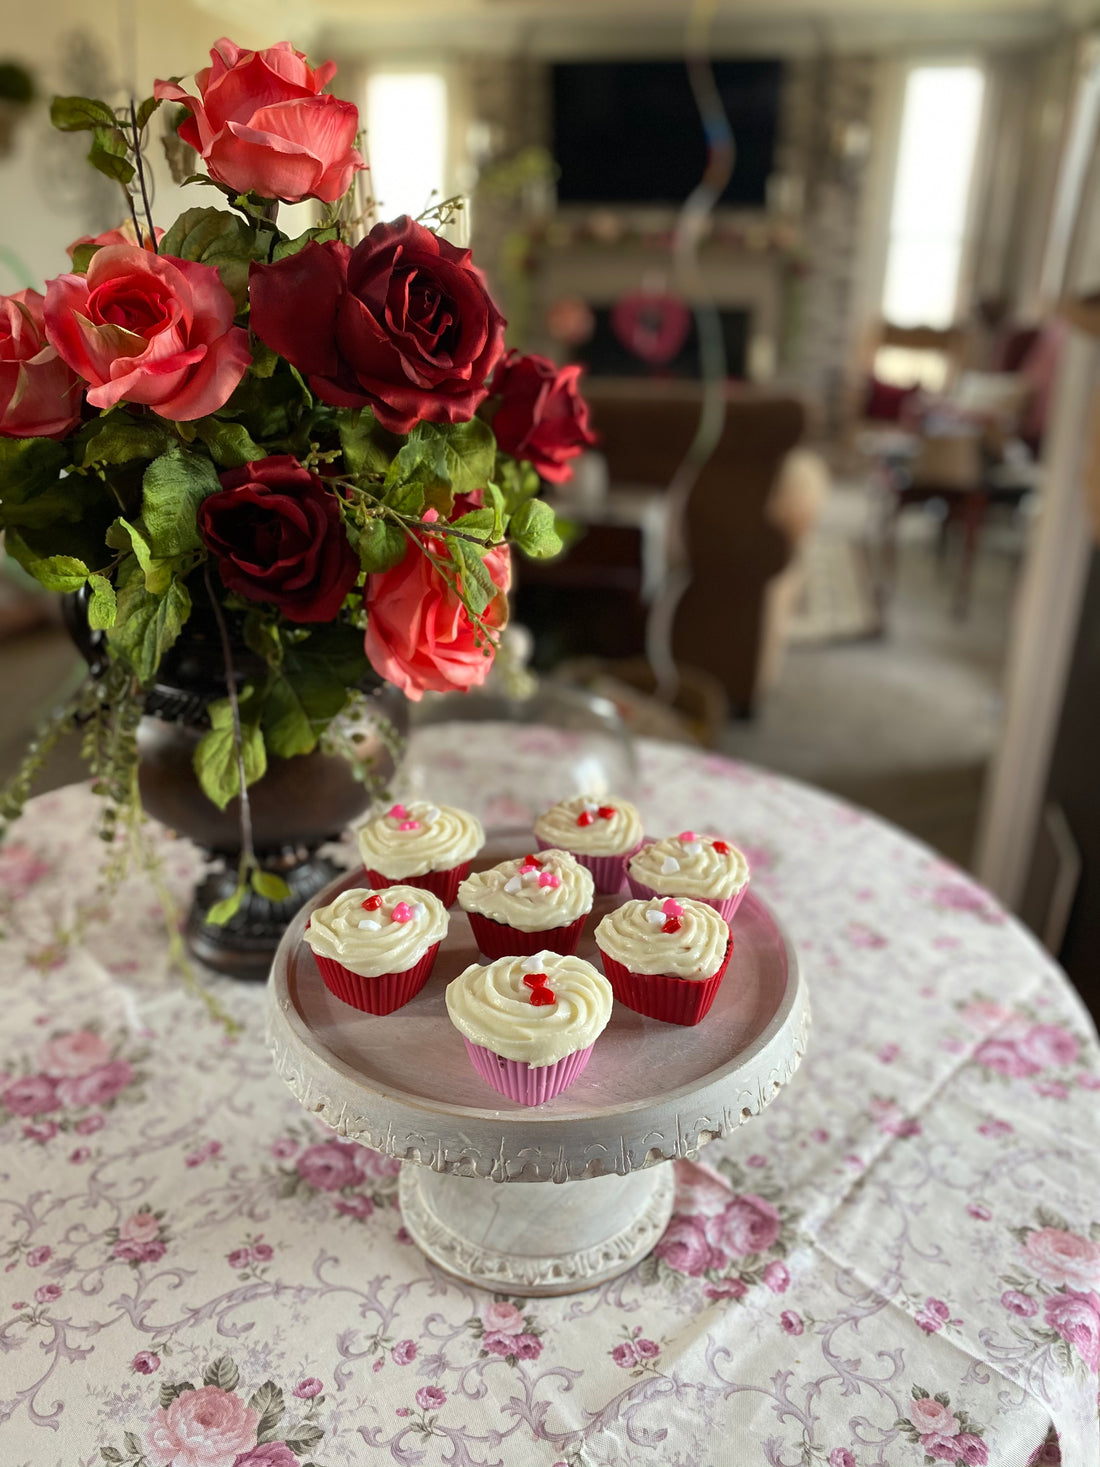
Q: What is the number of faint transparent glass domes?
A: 1